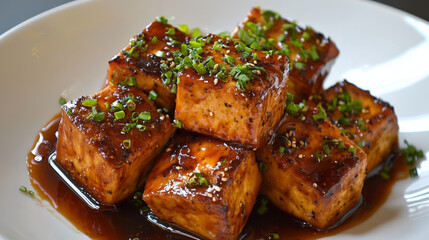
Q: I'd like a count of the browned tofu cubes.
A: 7